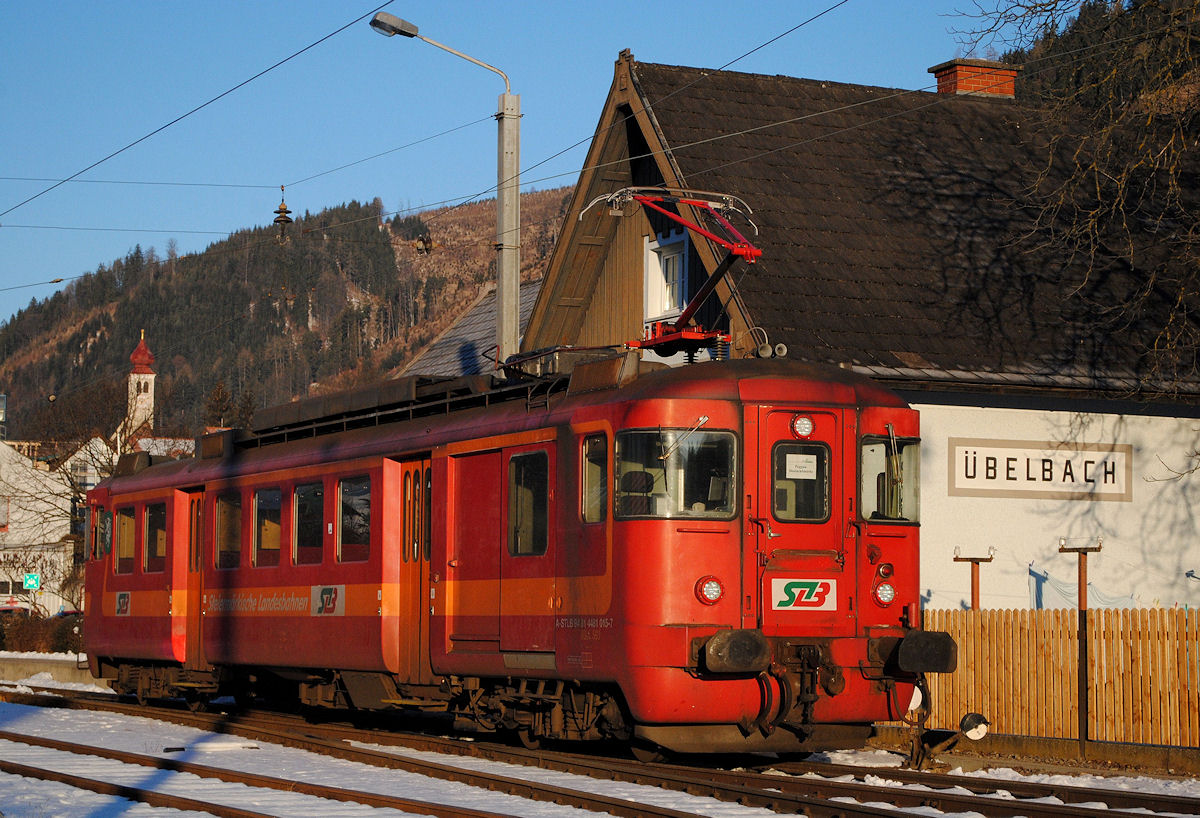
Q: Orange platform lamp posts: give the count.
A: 2